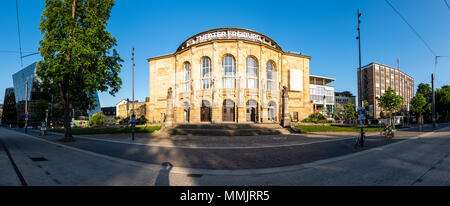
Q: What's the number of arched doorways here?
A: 5